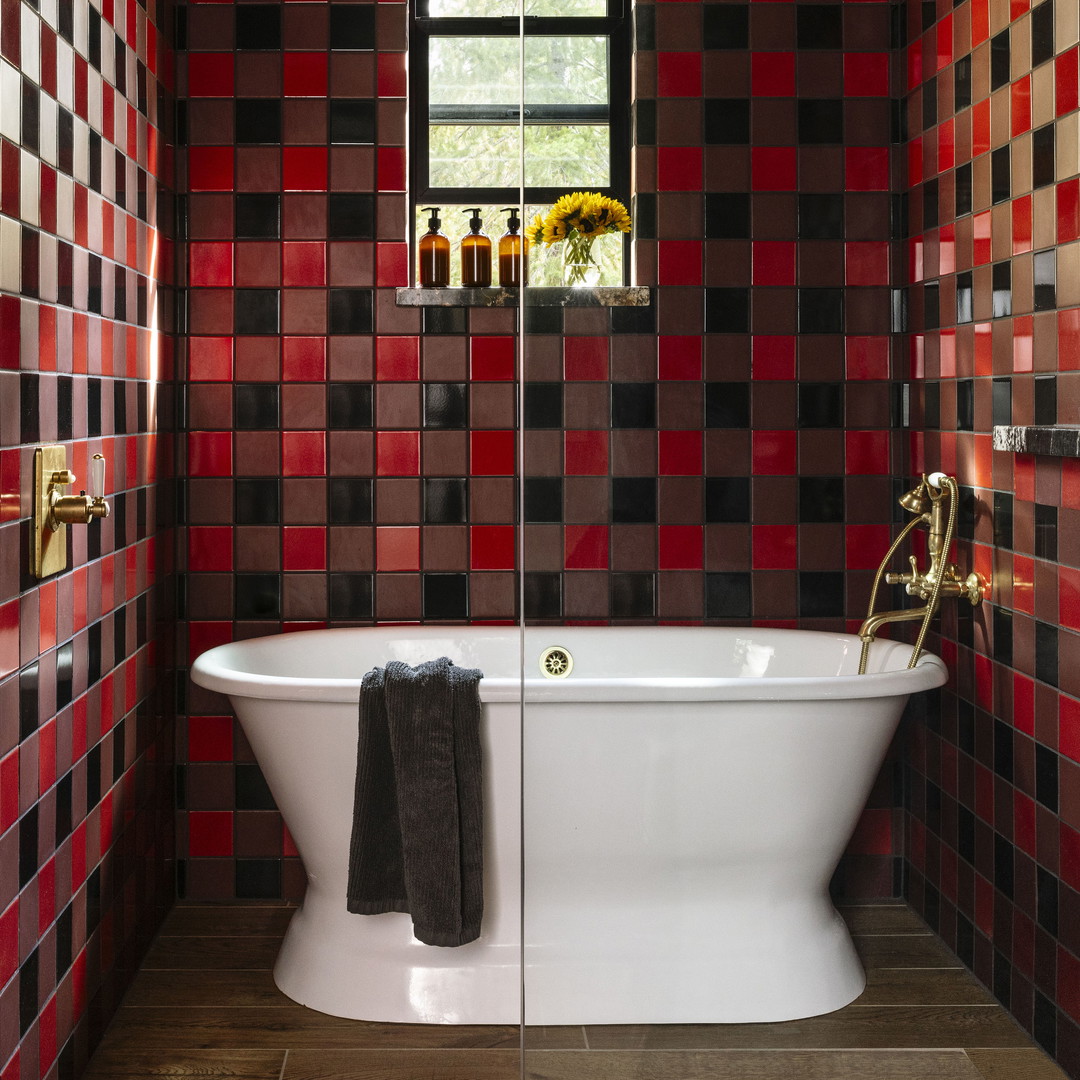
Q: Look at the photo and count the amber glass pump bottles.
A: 3